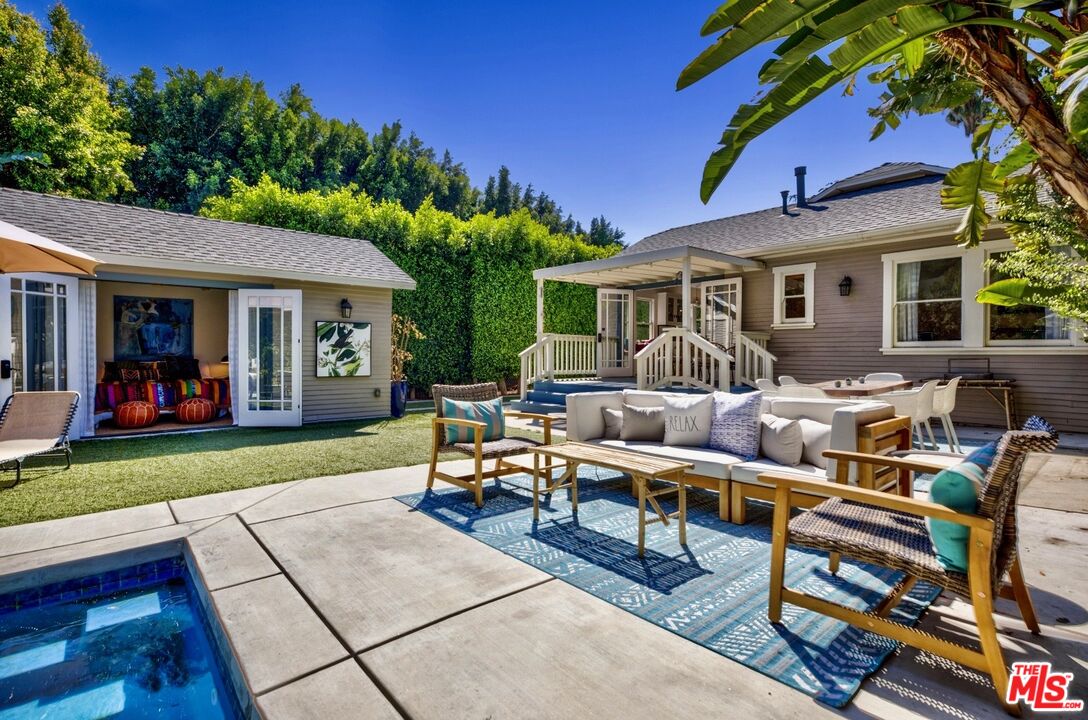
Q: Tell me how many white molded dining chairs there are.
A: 6